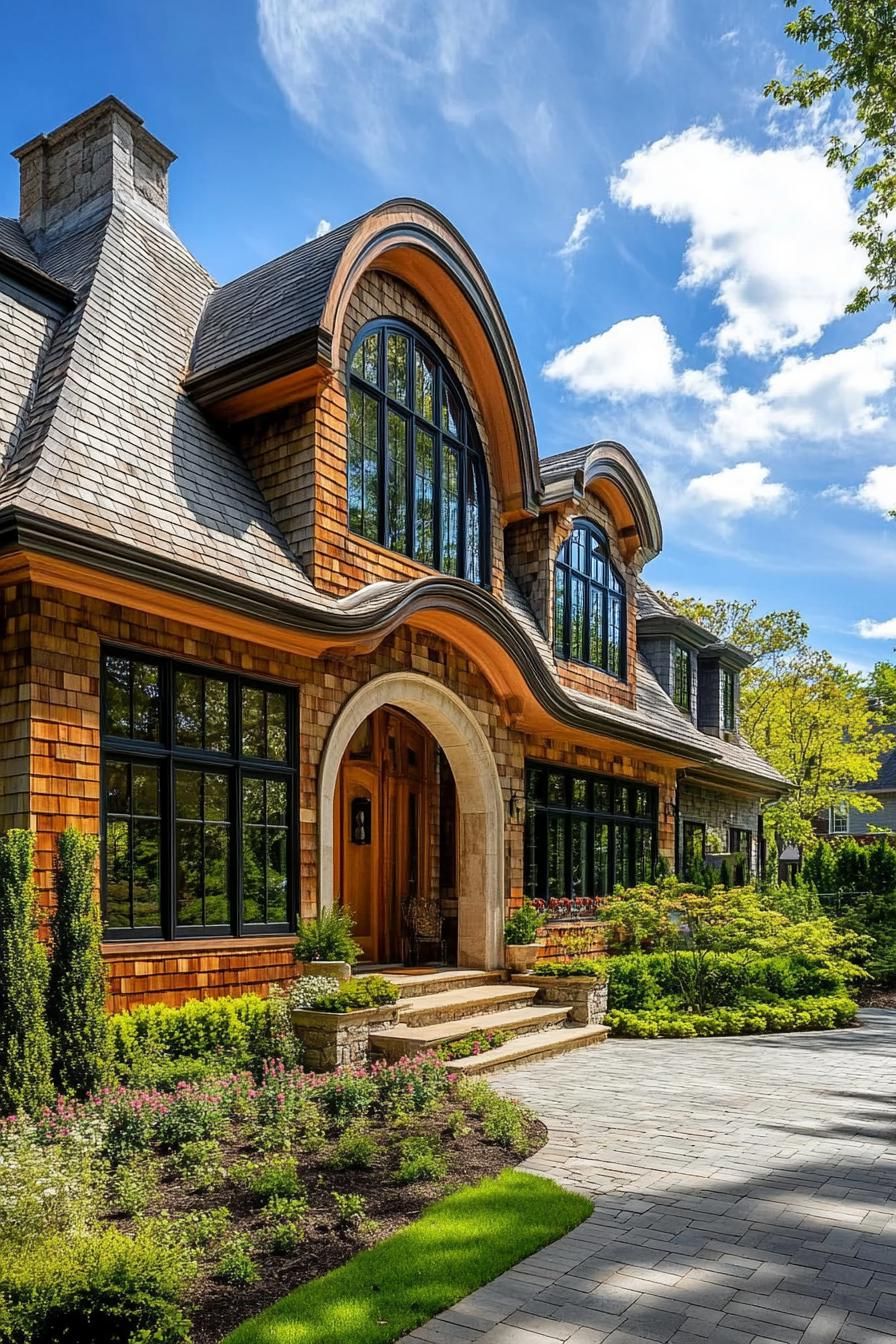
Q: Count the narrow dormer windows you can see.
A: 2